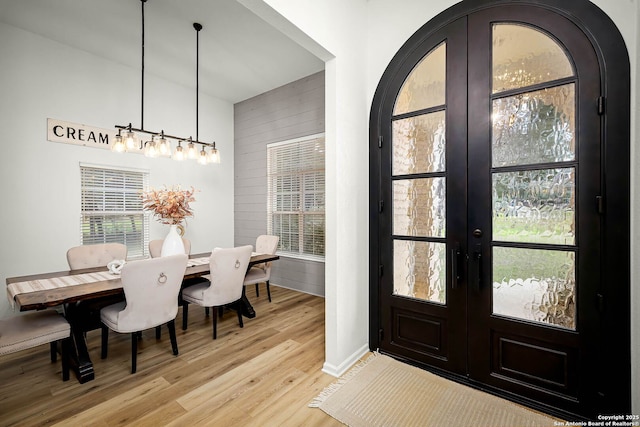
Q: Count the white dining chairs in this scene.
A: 6